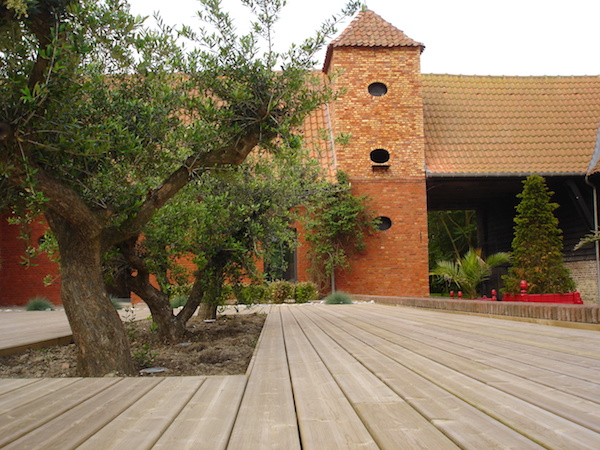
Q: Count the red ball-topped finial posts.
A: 4